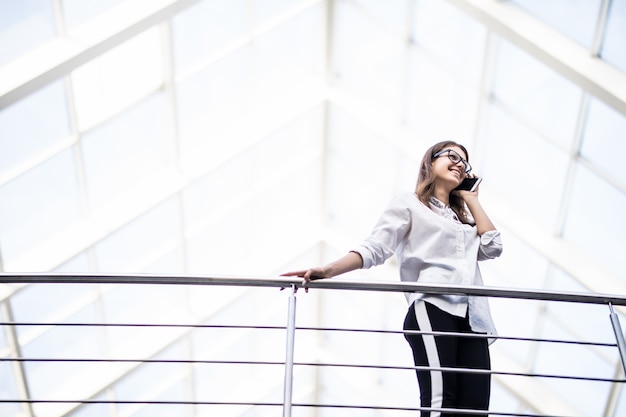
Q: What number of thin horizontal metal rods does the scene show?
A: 3